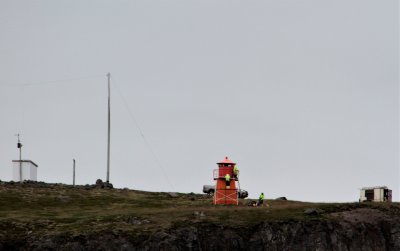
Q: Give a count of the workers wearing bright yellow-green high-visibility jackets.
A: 3